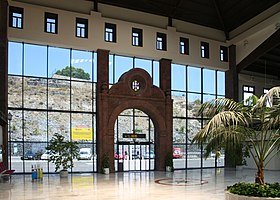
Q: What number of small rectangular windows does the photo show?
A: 9